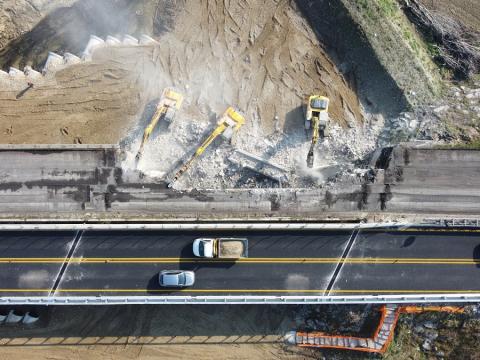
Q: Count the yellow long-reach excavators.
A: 3